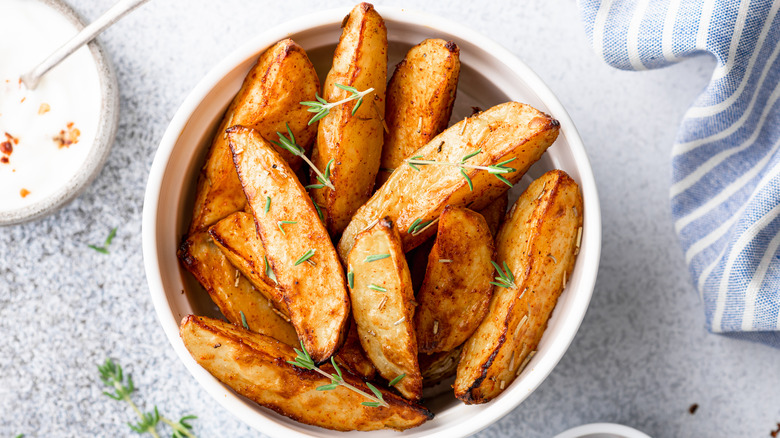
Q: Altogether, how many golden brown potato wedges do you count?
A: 11